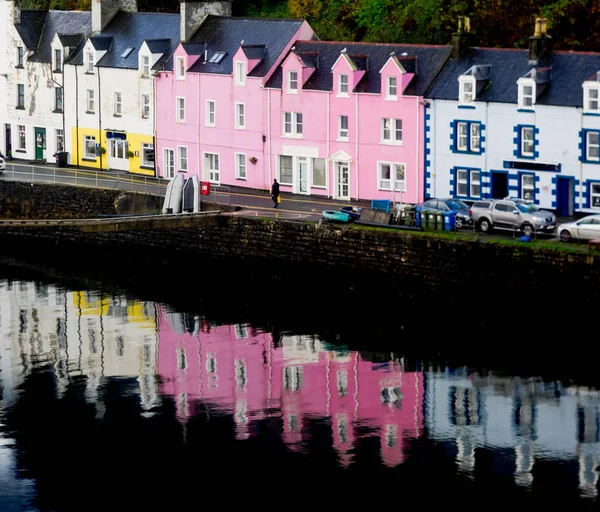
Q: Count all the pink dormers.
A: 5